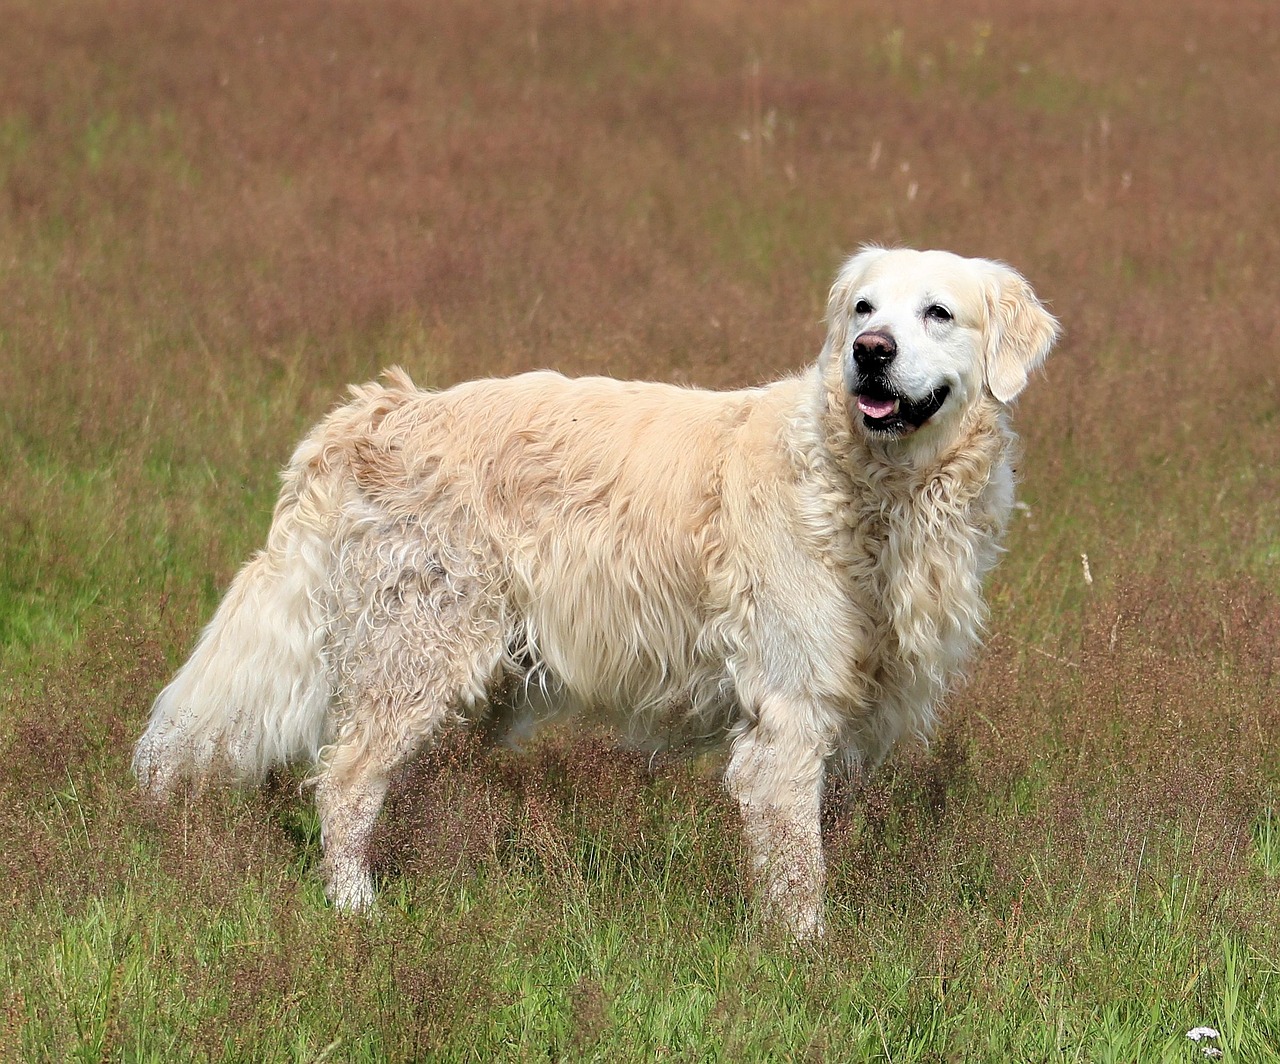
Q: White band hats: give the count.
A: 0